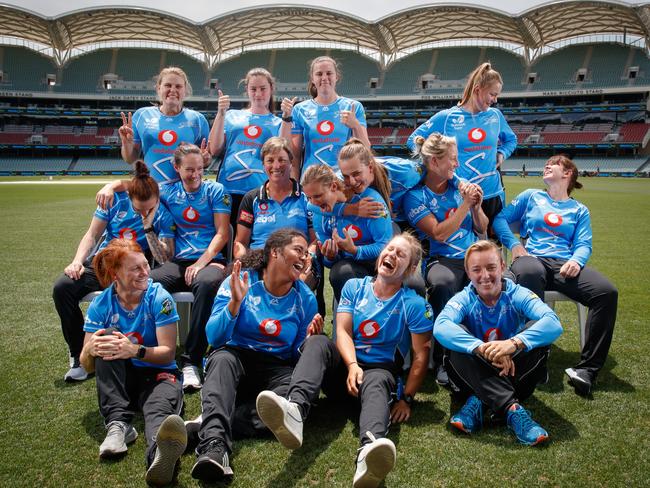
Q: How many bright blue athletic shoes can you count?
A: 2